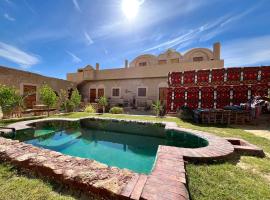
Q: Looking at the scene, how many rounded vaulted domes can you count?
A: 3